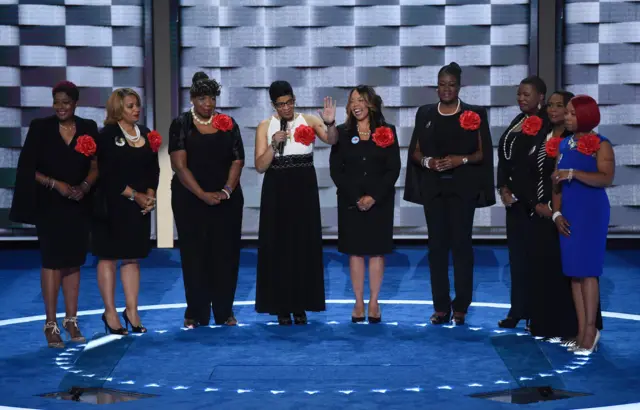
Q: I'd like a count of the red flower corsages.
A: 9